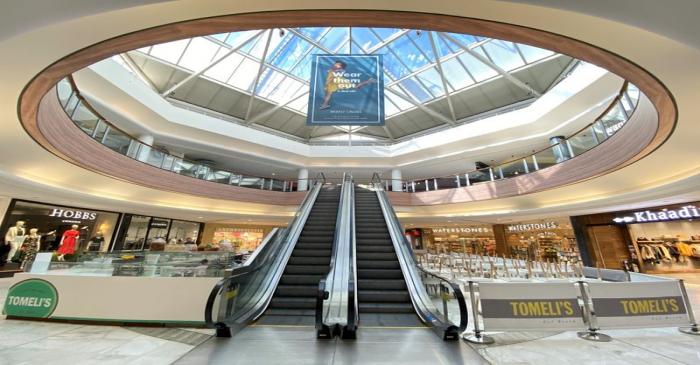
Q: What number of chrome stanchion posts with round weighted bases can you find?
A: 3